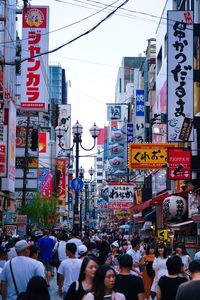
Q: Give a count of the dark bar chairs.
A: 0